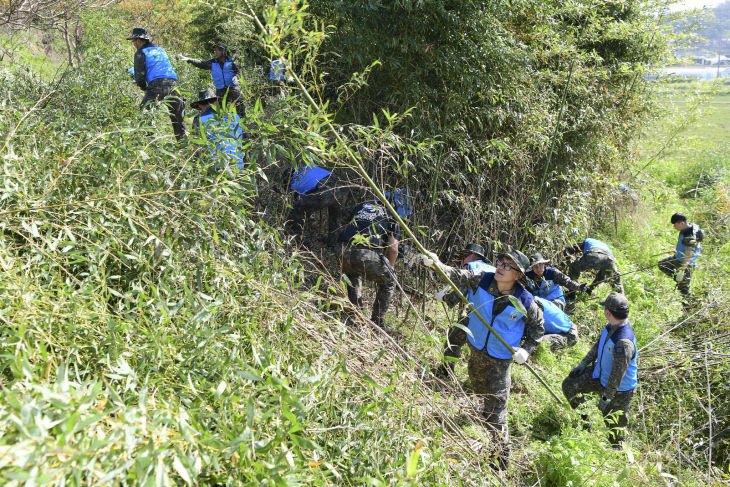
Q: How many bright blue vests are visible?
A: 13